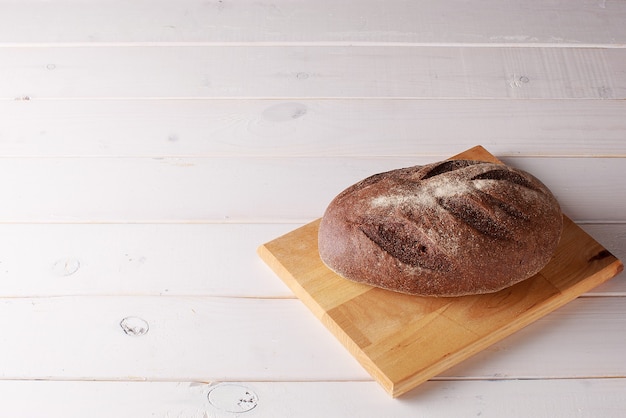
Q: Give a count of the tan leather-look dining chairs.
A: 0